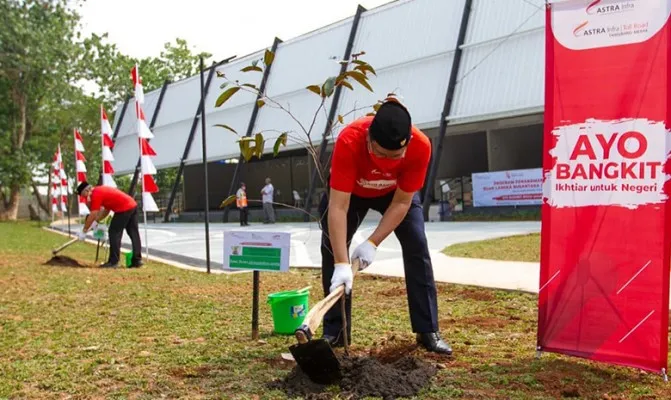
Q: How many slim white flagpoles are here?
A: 5